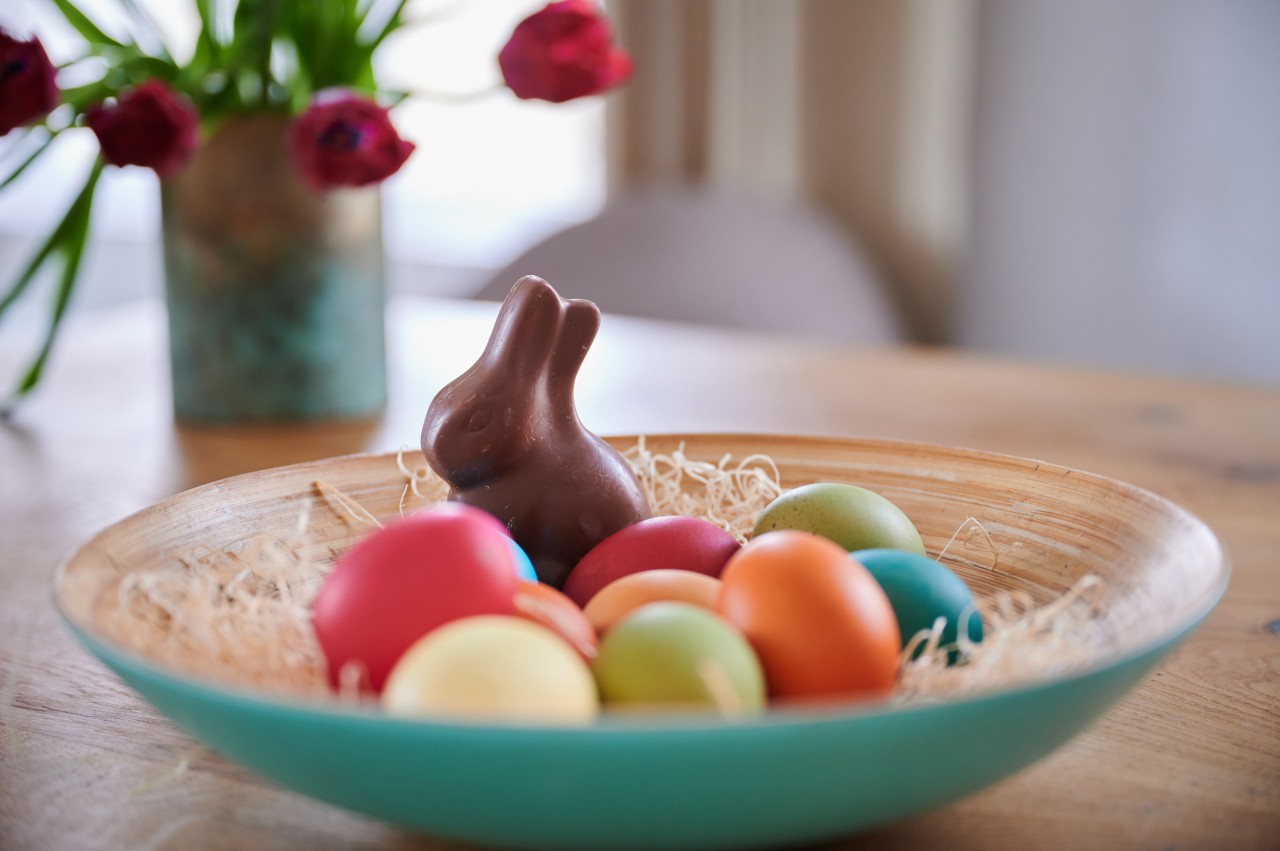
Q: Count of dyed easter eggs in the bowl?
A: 11